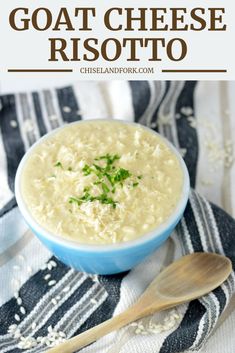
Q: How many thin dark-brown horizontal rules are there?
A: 2